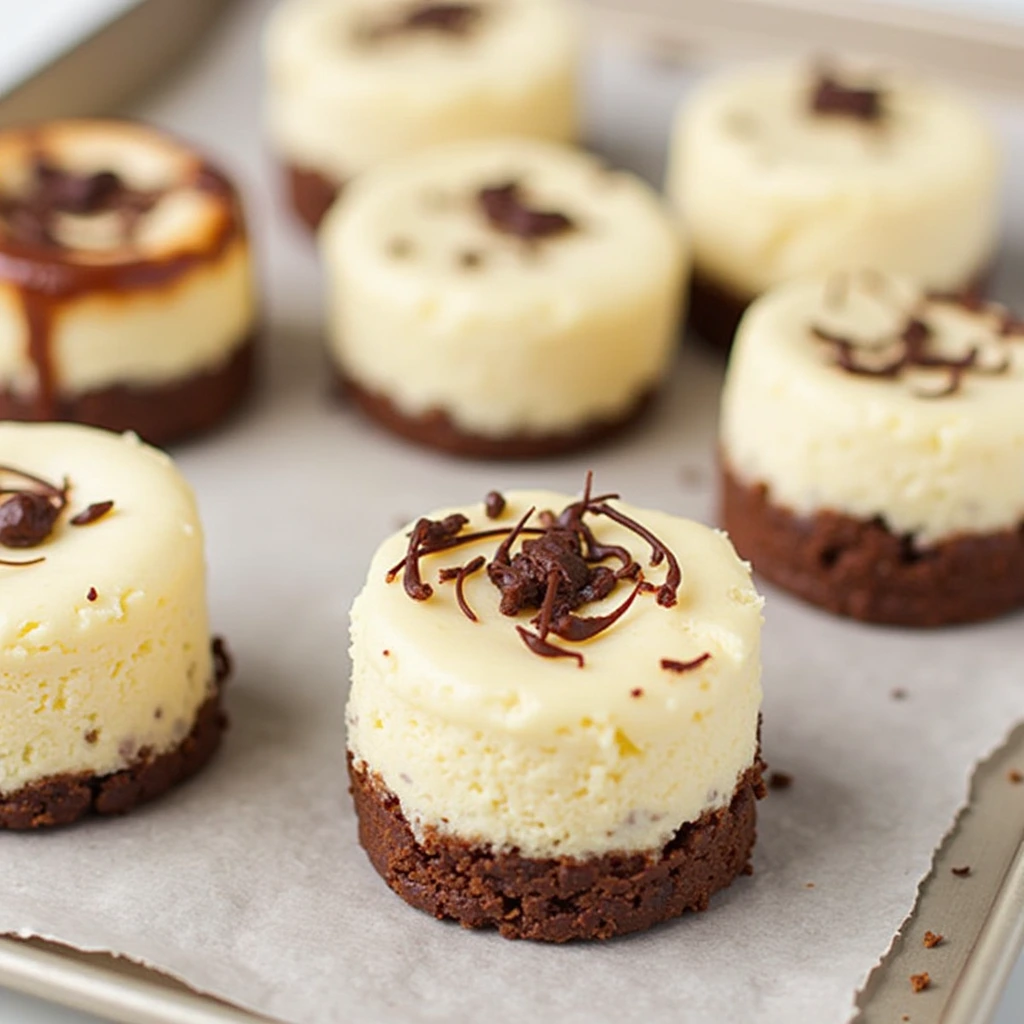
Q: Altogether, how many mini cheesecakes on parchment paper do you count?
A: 7